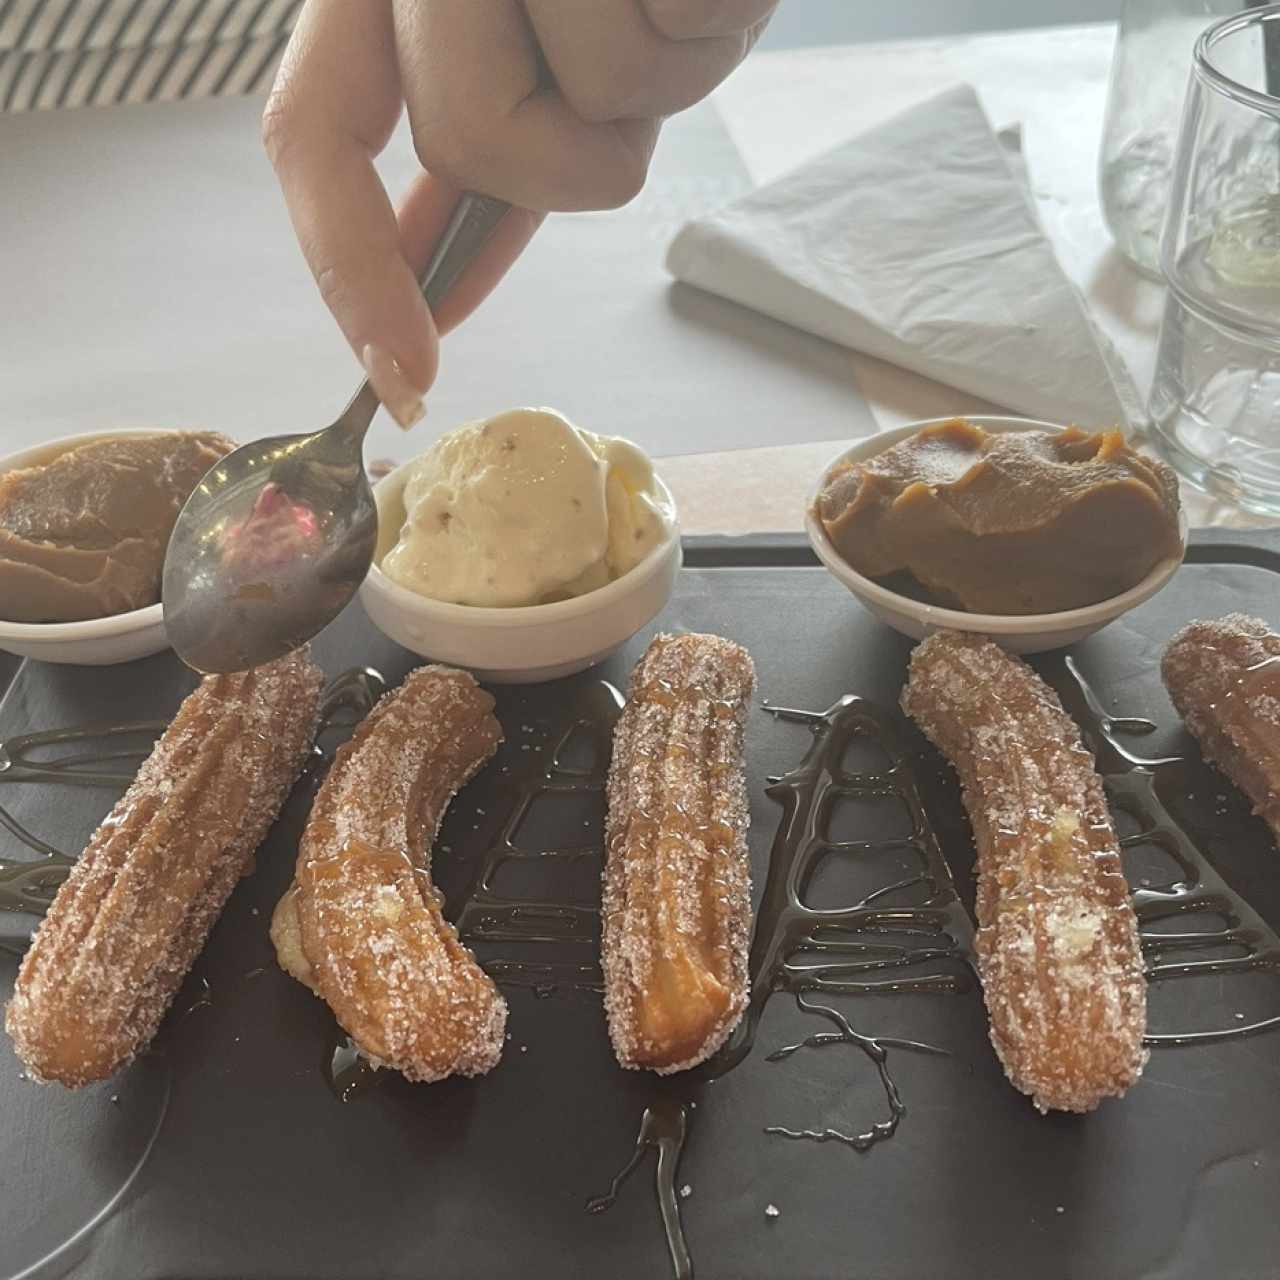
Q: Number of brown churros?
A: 5